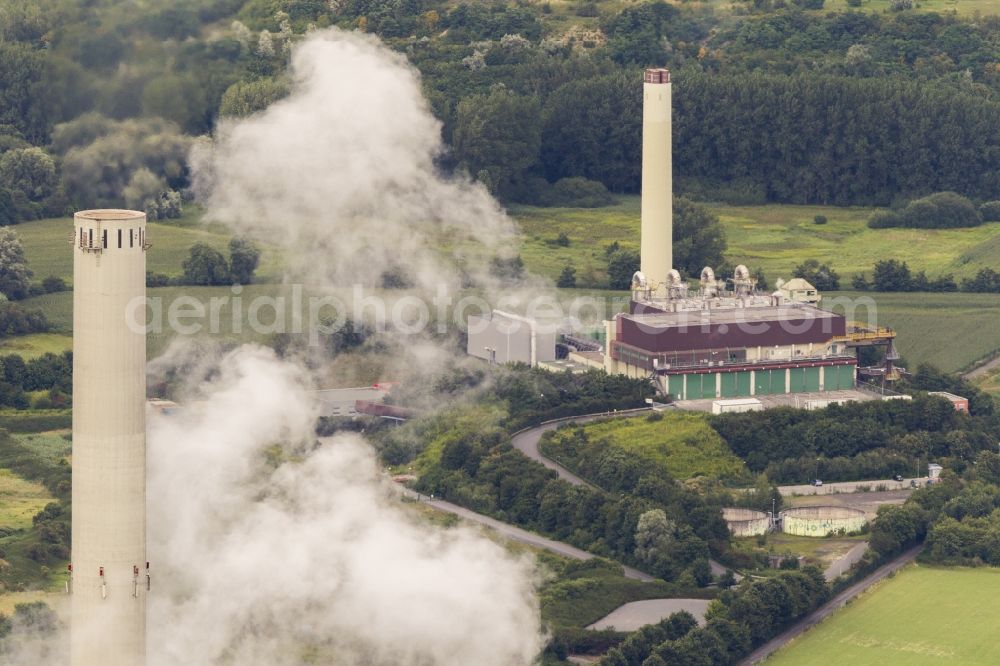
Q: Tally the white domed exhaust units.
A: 4